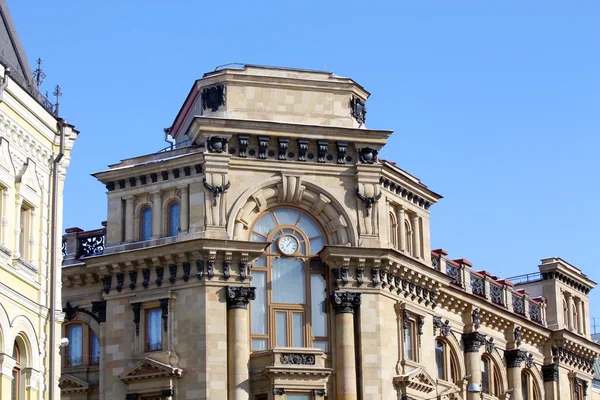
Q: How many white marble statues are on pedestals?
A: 0